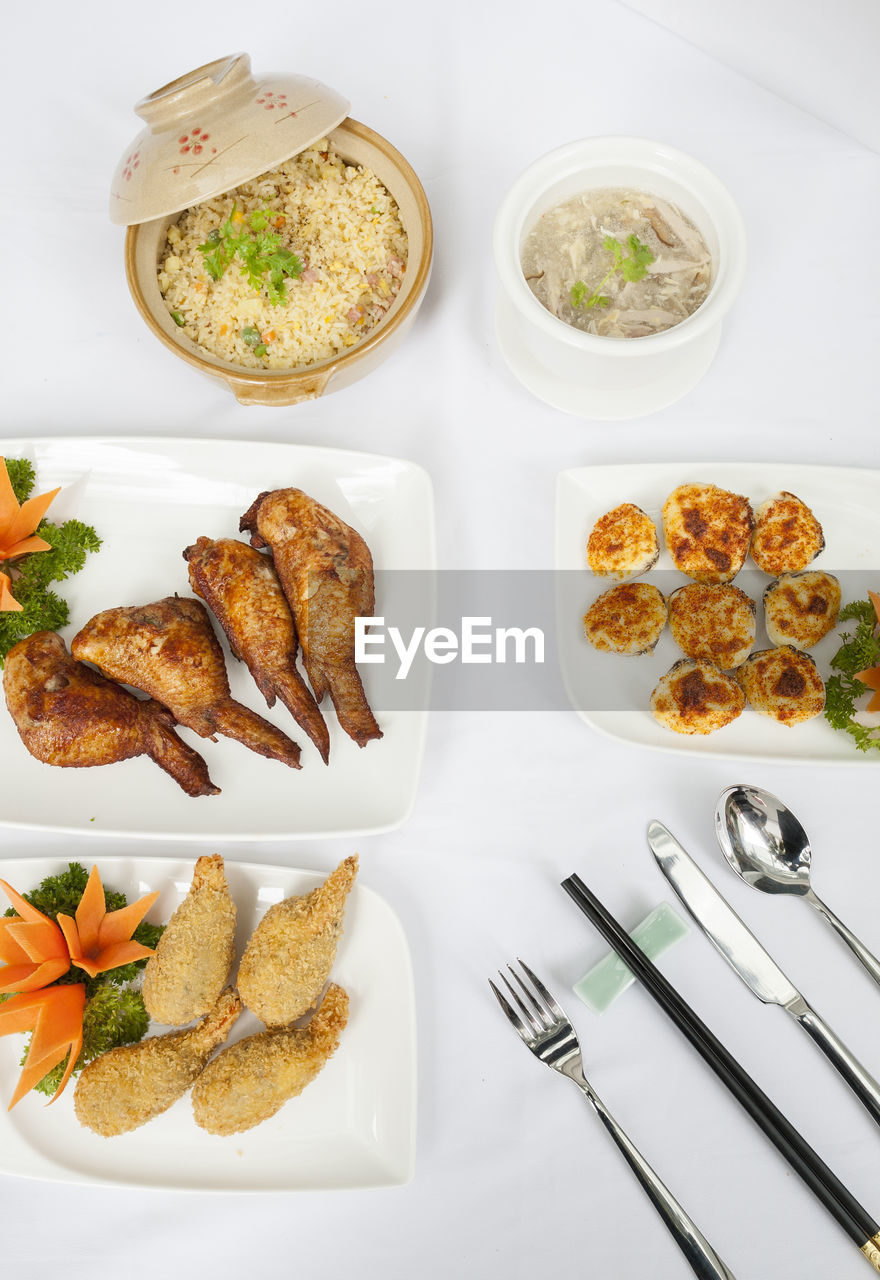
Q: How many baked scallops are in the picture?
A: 8